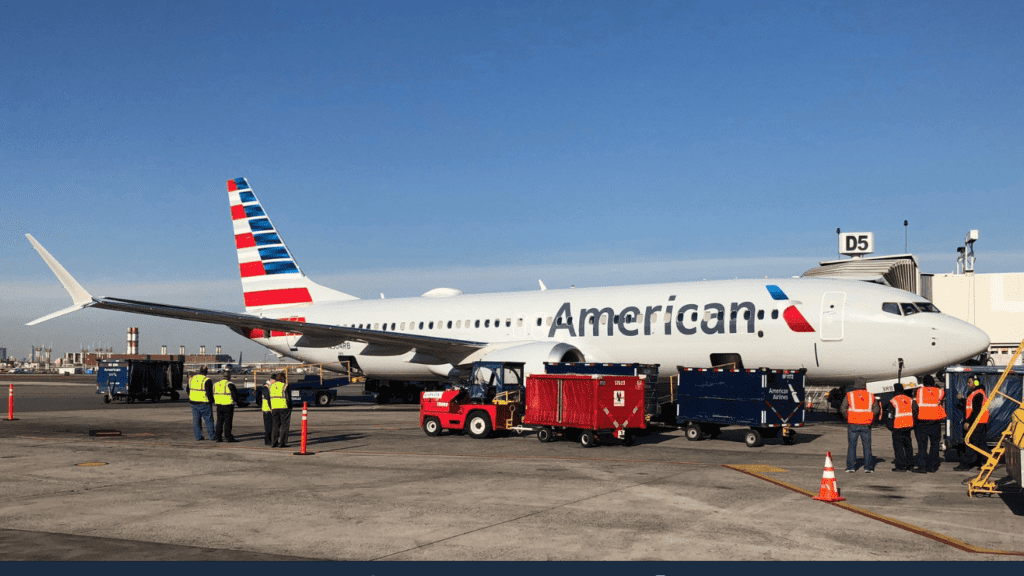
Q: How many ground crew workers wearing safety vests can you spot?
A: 8